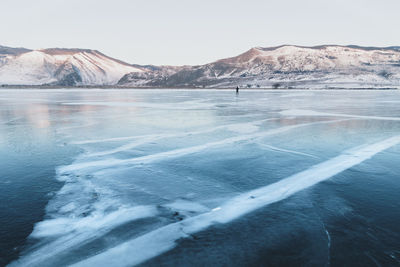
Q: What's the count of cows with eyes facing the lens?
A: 0